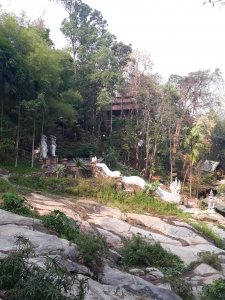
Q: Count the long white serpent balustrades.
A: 1